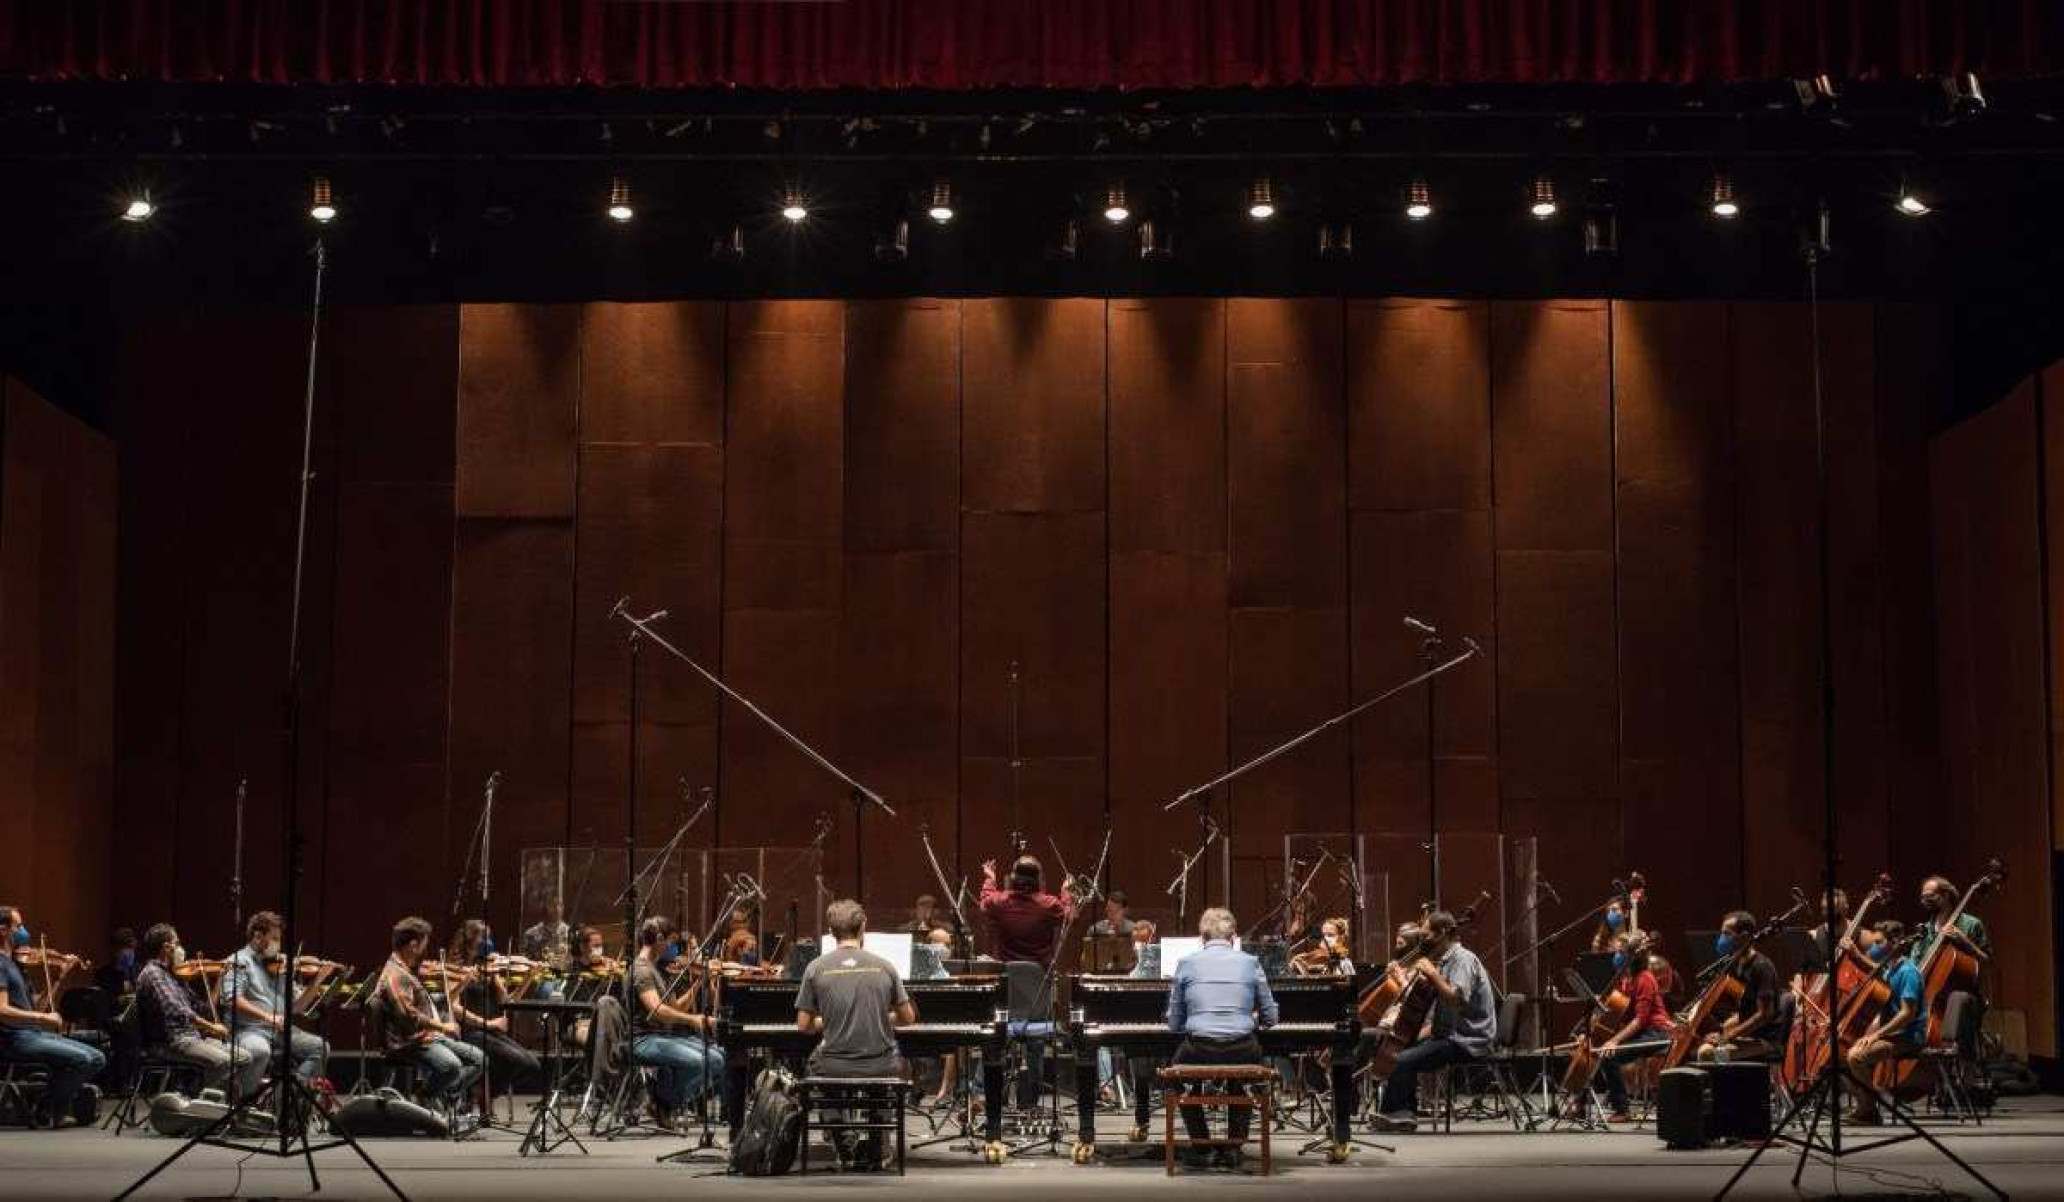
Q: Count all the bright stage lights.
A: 11